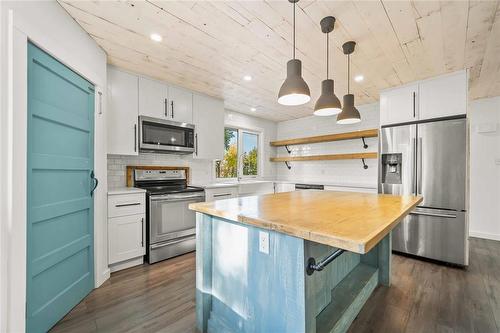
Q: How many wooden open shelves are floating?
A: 2